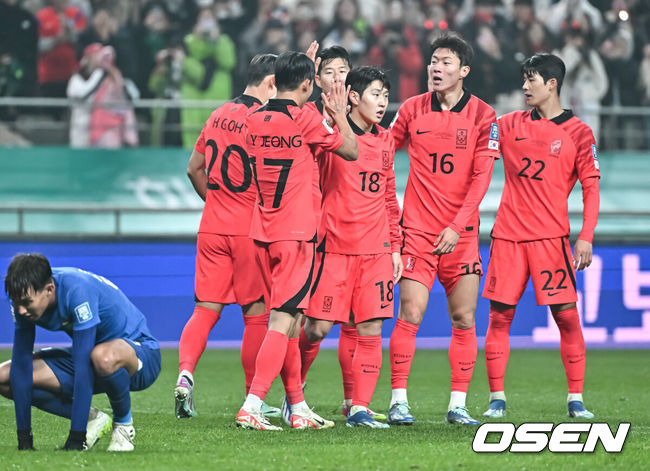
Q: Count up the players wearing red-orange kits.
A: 6